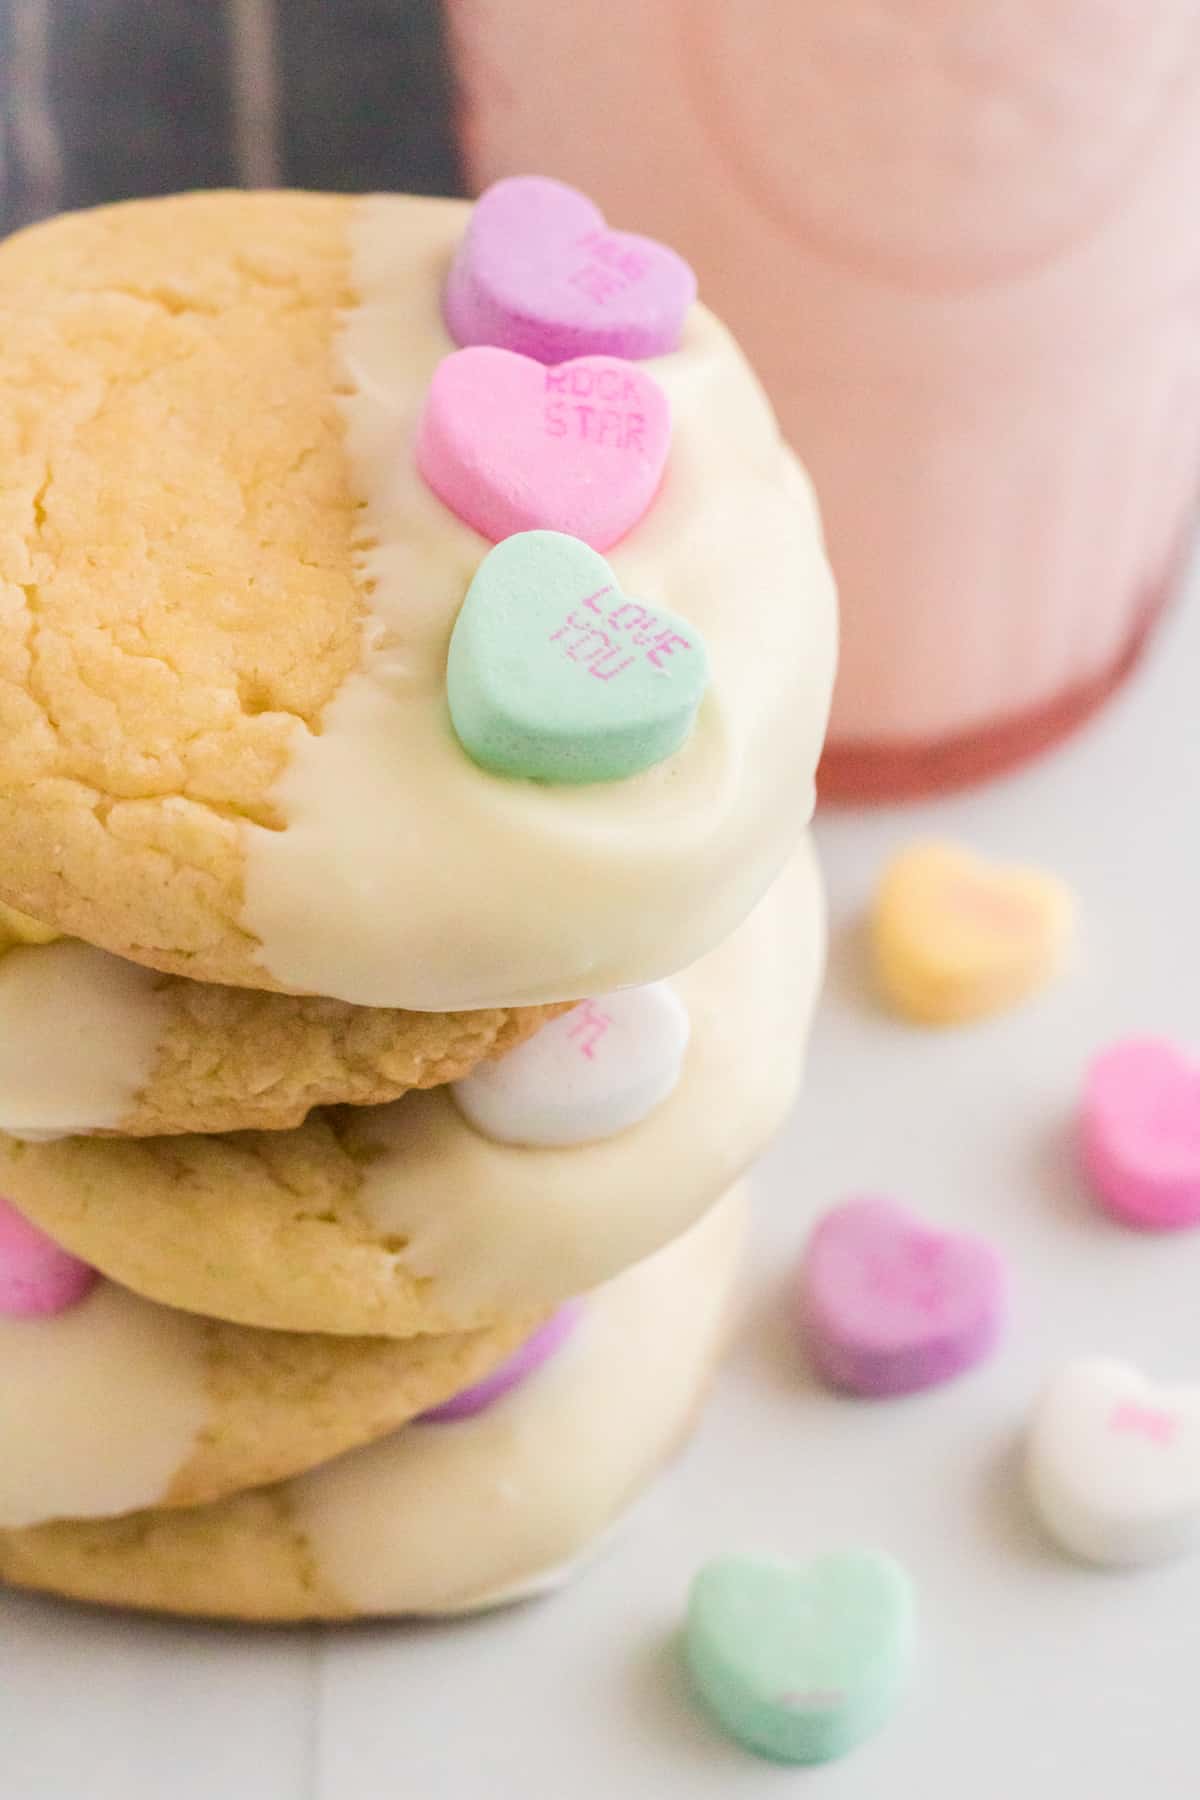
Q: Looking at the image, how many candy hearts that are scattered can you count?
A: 5